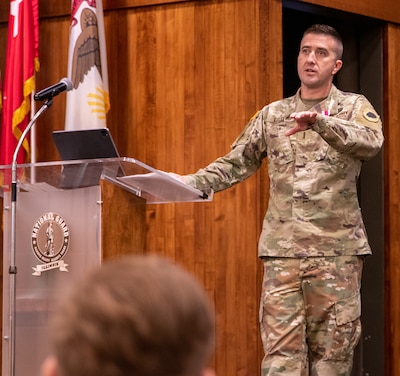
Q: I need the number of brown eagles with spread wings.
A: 1